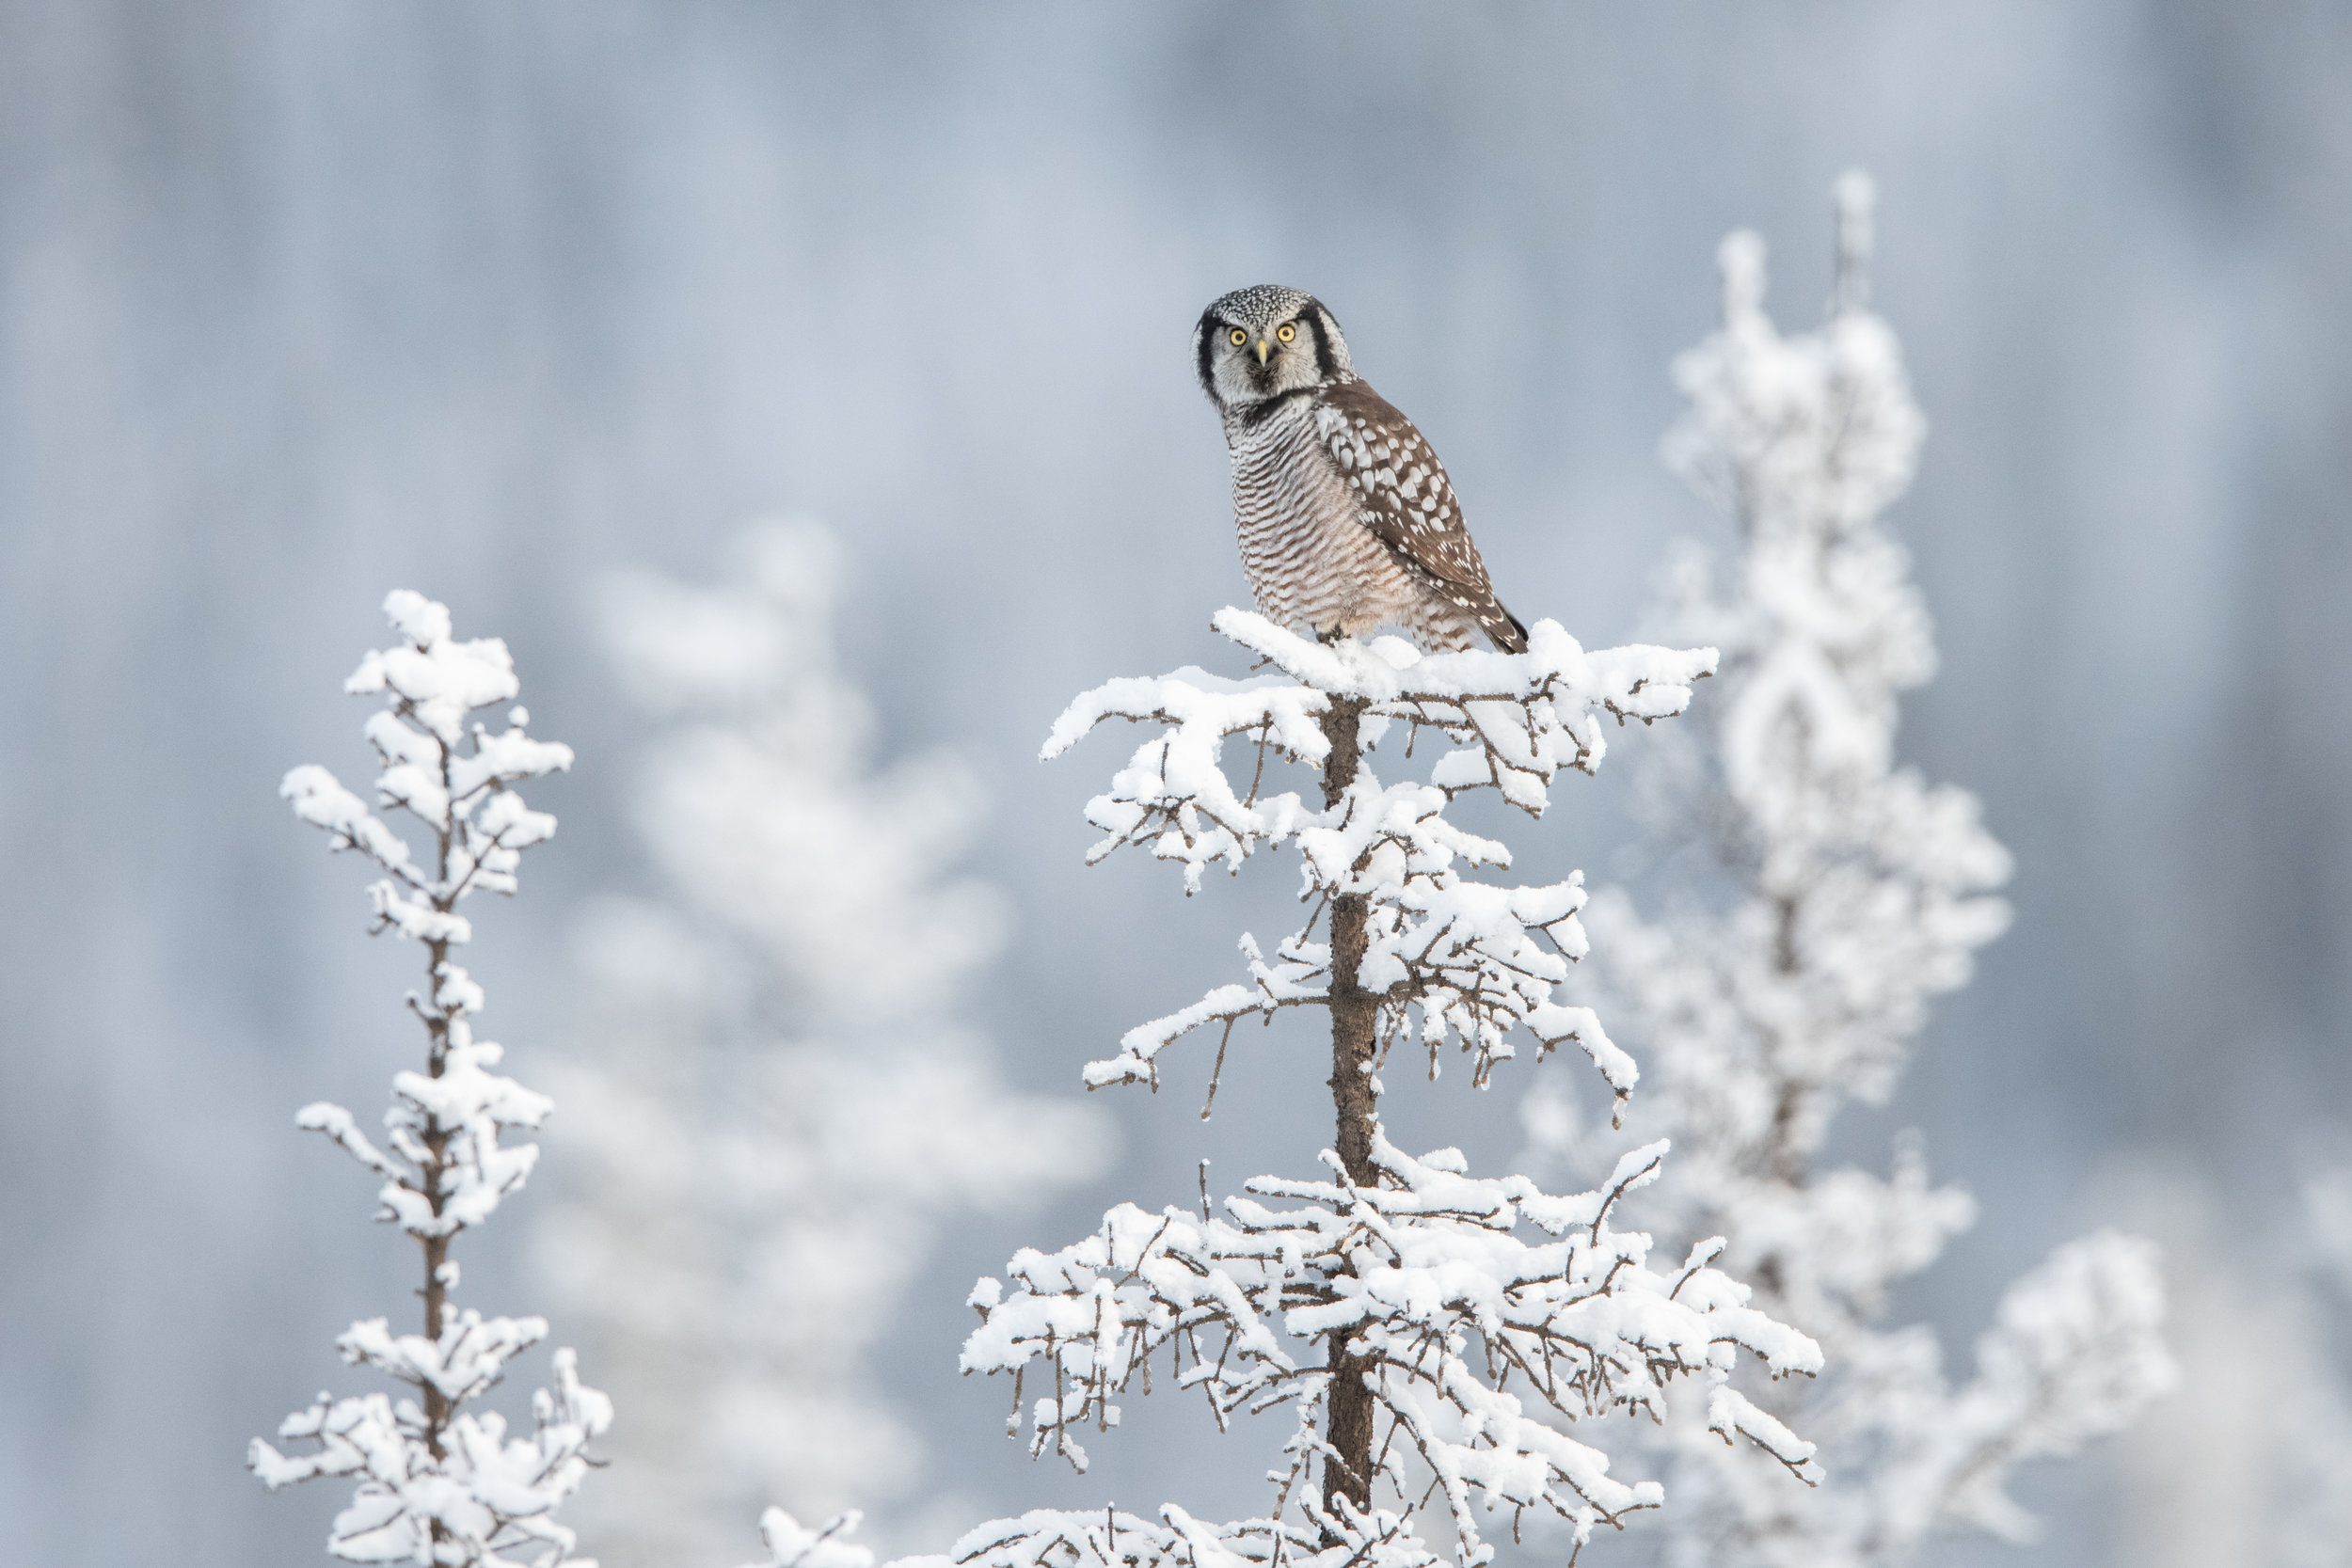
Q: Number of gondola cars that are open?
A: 0